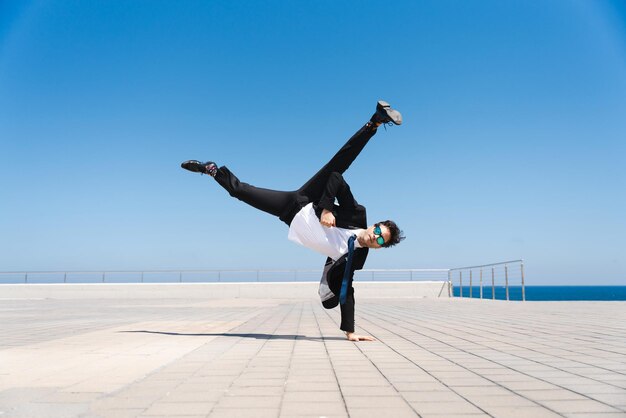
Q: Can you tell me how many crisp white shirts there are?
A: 1